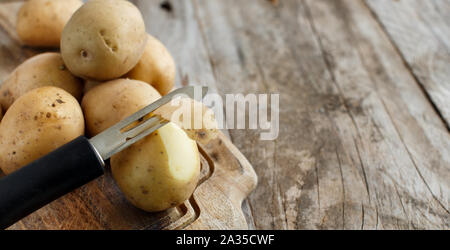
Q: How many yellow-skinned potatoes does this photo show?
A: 8